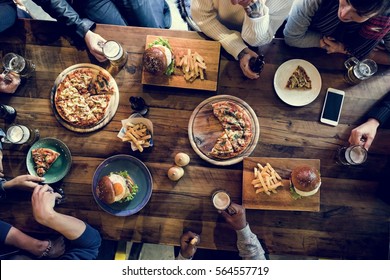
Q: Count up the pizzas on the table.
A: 2